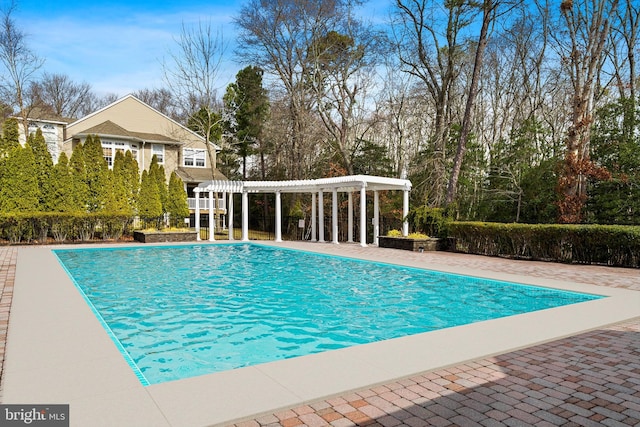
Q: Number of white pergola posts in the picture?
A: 12